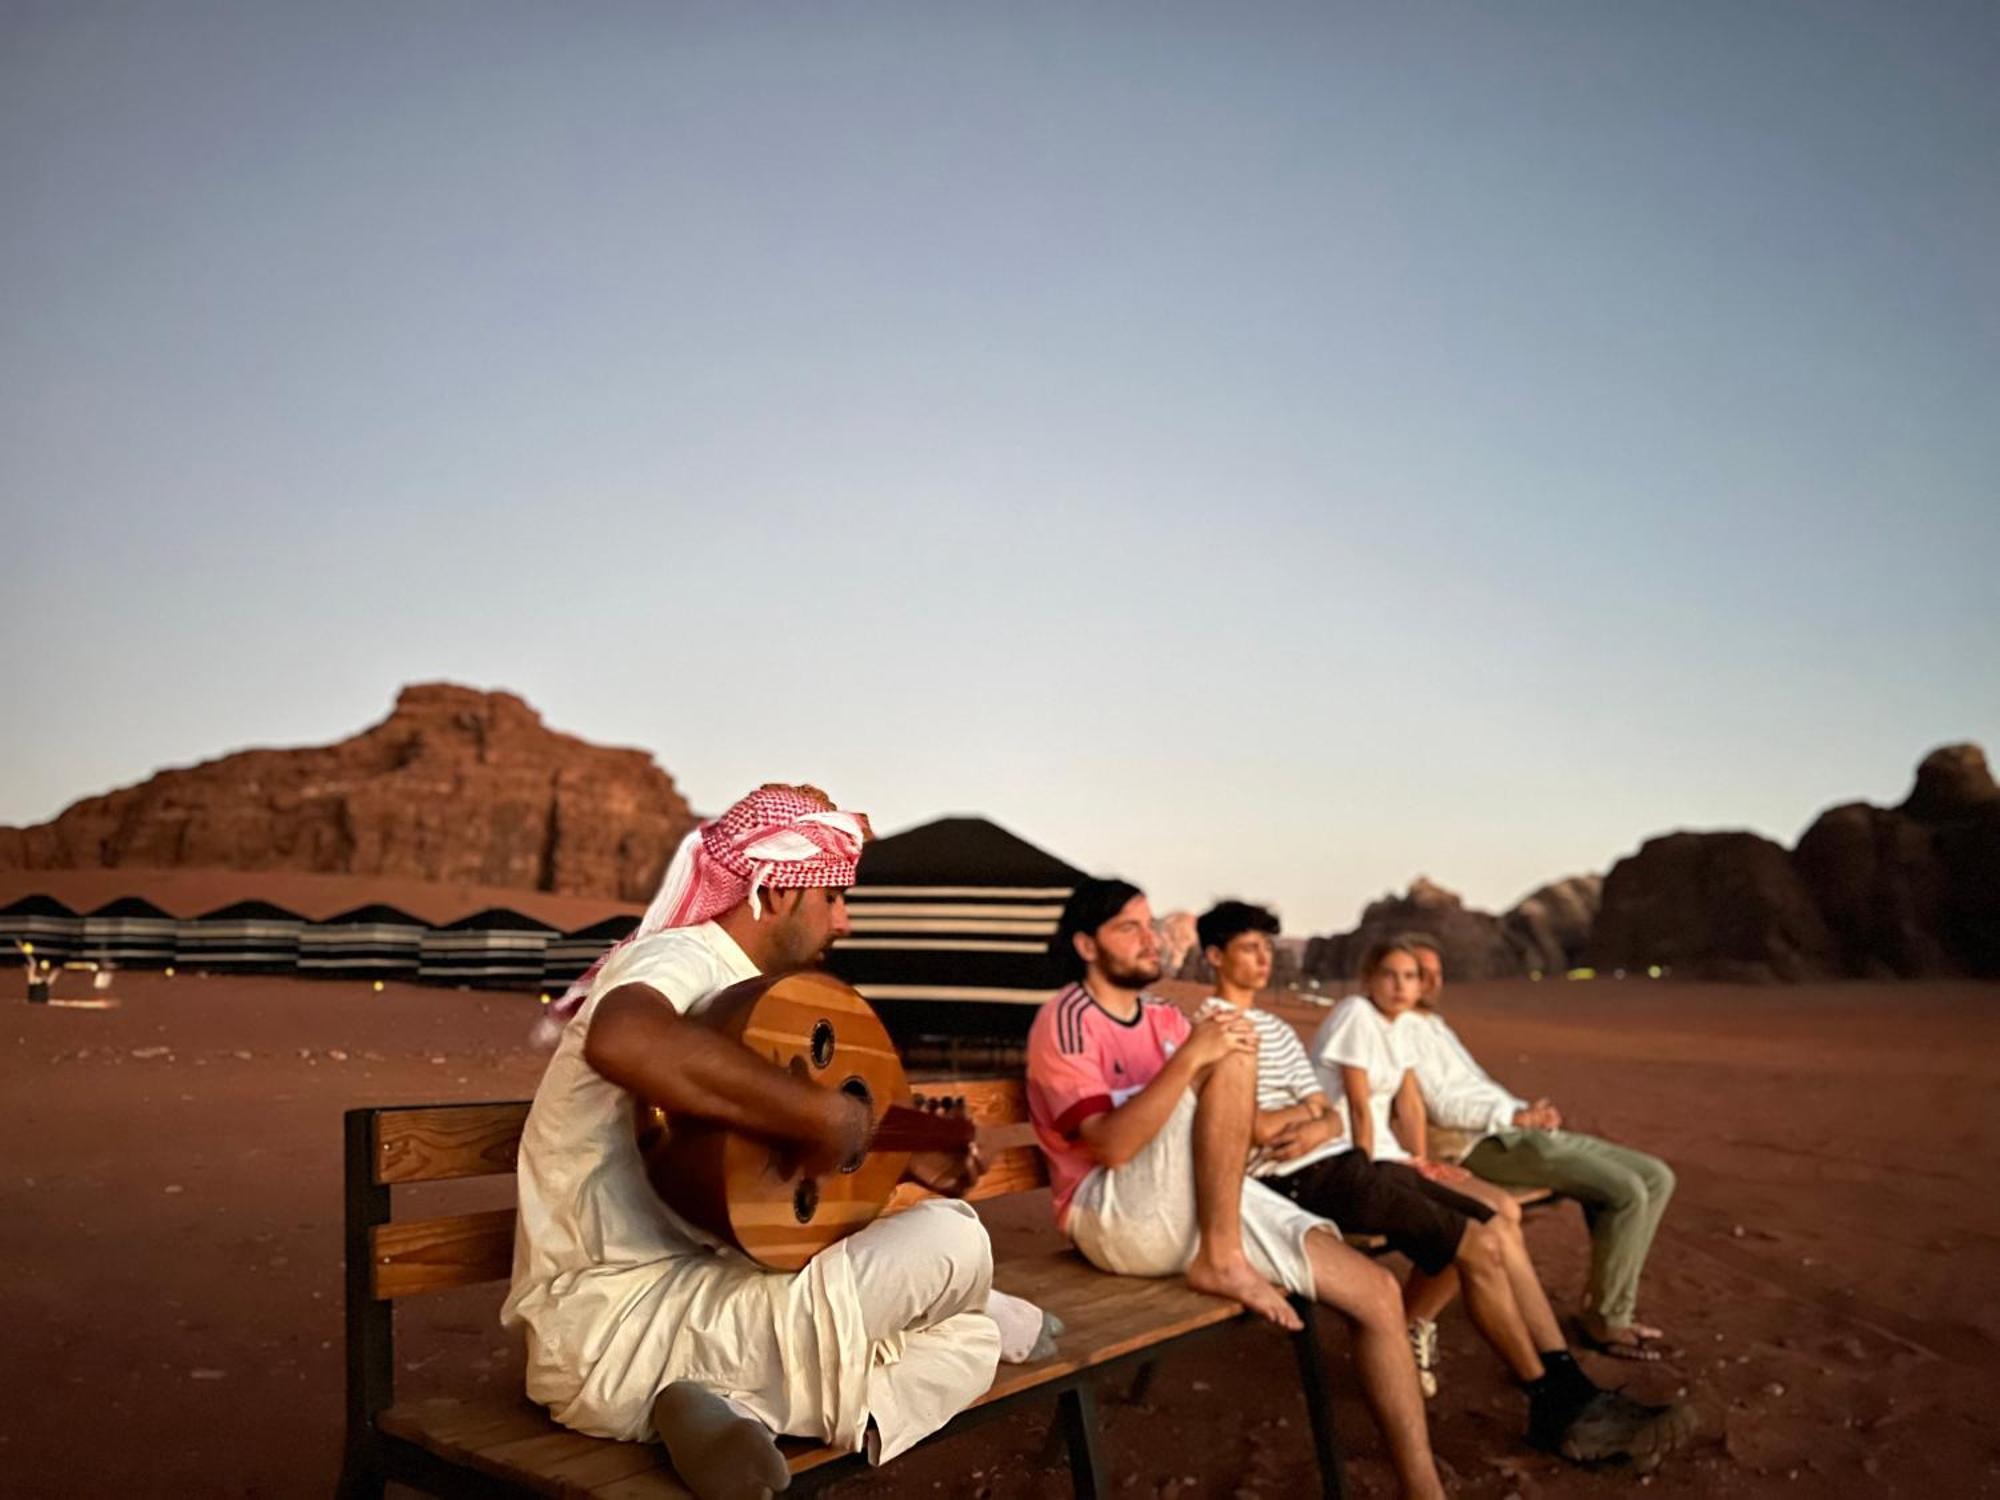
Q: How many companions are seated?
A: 4